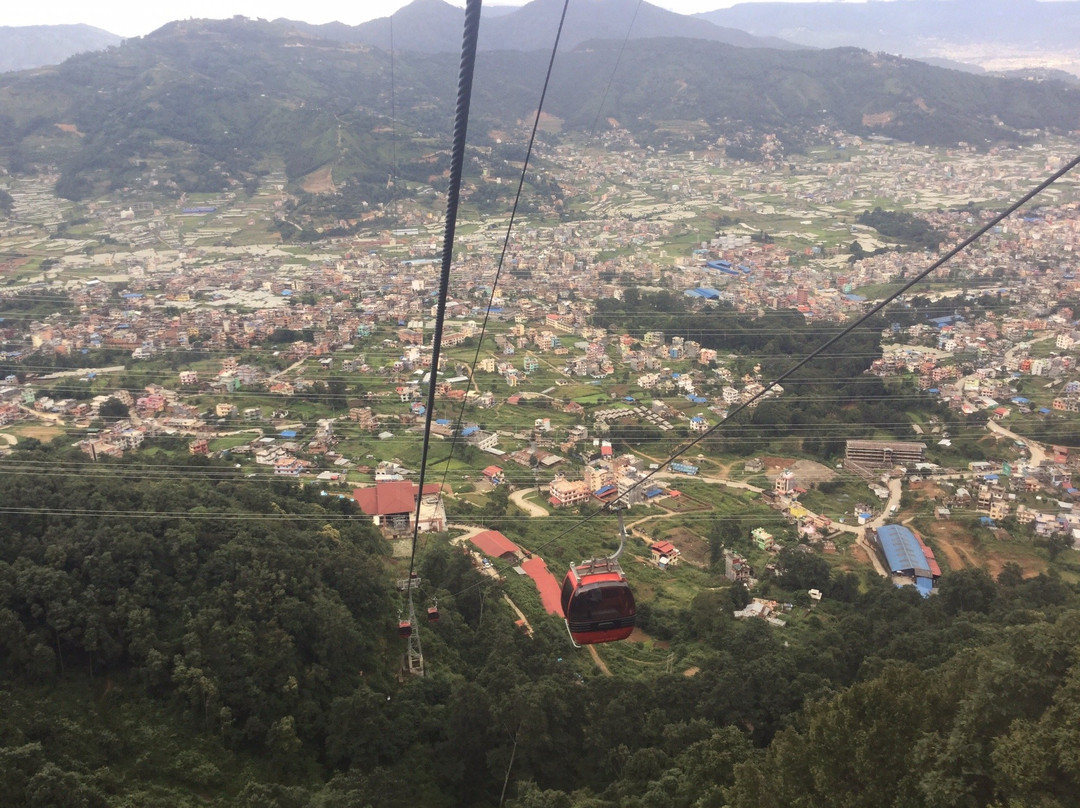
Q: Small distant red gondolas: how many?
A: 2